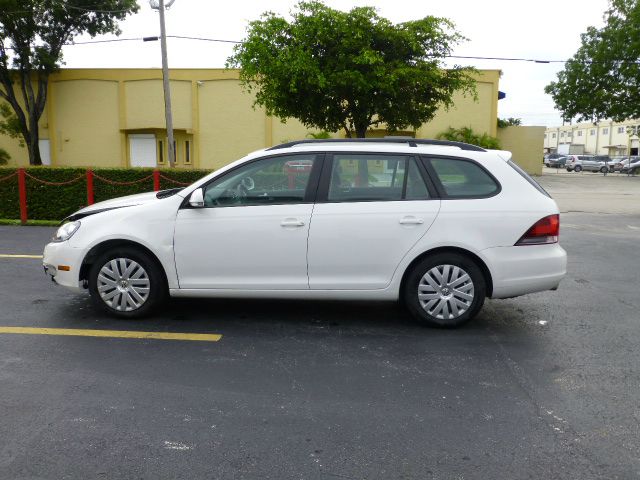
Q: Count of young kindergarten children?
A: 0